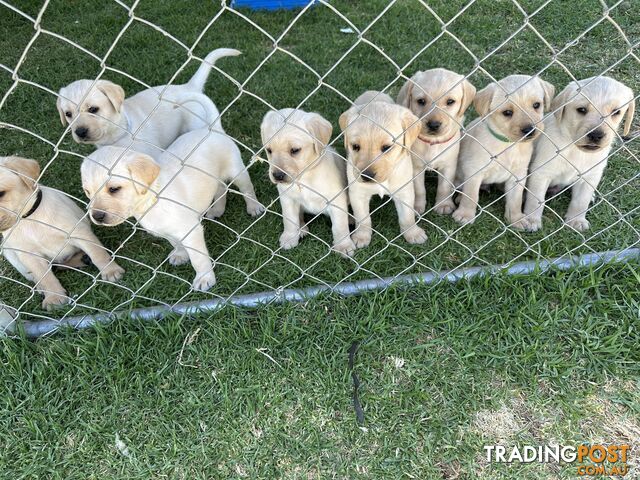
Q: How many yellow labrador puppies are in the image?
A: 8